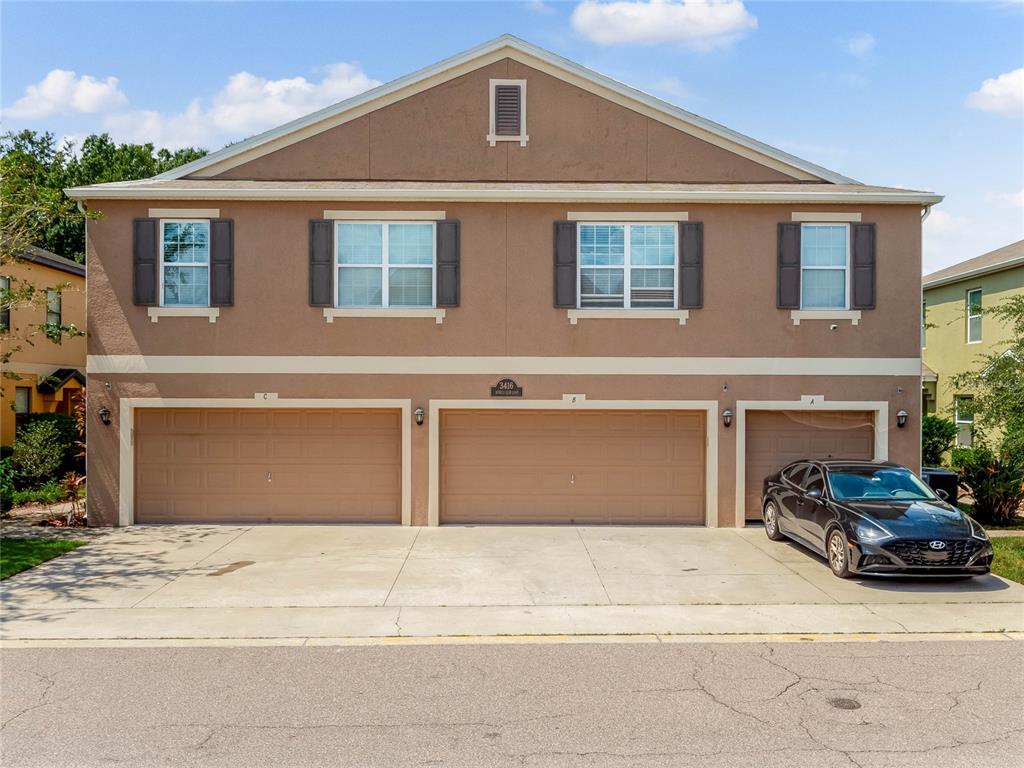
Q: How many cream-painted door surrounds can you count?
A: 3